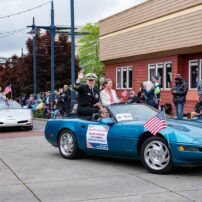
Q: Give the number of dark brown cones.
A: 0